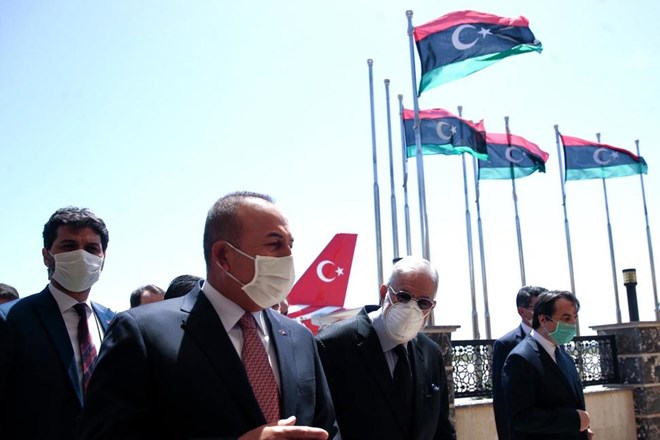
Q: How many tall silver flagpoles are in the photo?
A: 10